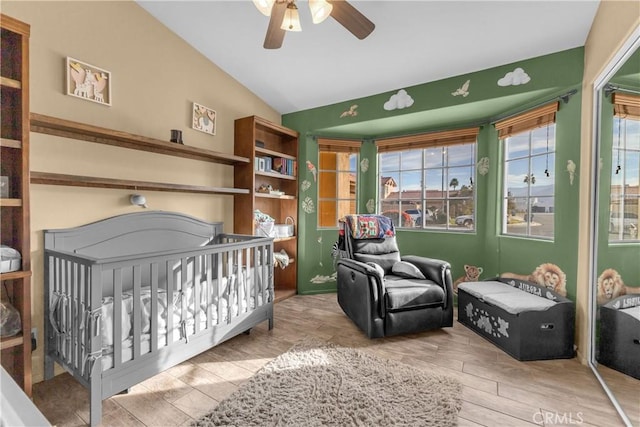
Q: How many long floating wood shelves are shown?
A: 2